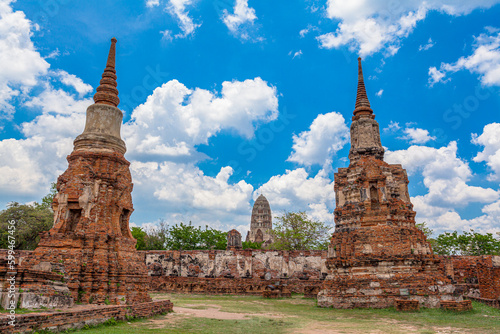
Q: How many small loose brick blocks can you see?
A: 2